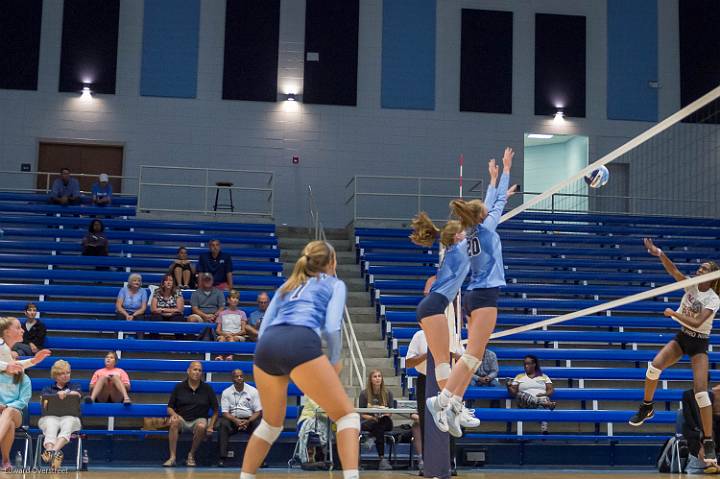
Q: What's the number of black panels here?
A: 7